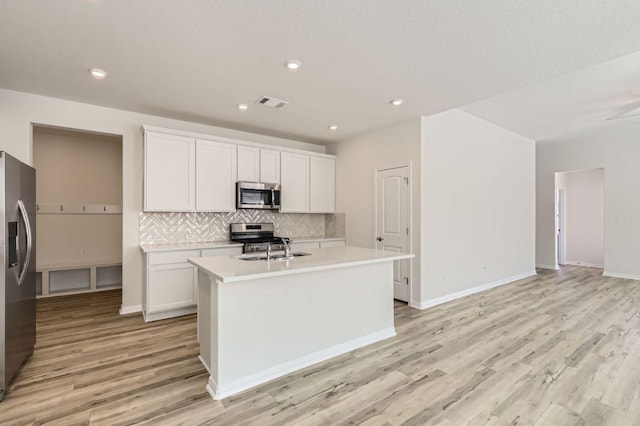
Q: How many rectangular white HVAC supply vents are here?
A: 1